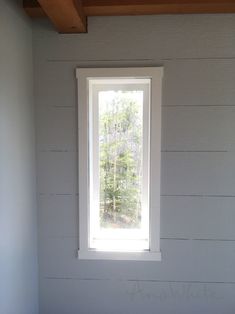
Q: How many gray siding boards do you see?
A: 7